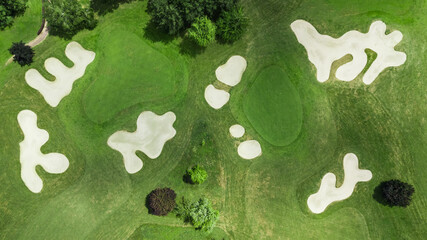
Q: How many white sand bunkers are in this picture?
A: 9